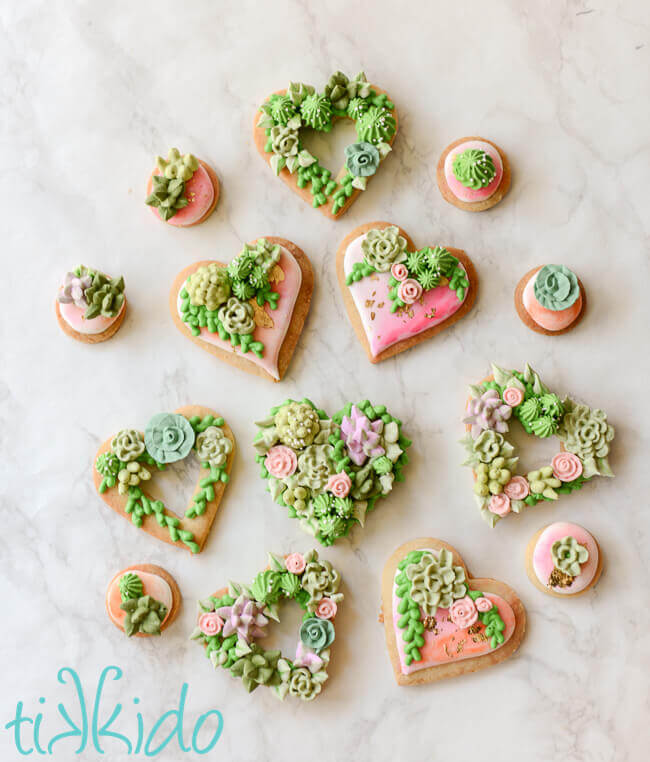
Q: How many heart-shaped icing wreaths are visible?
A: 4